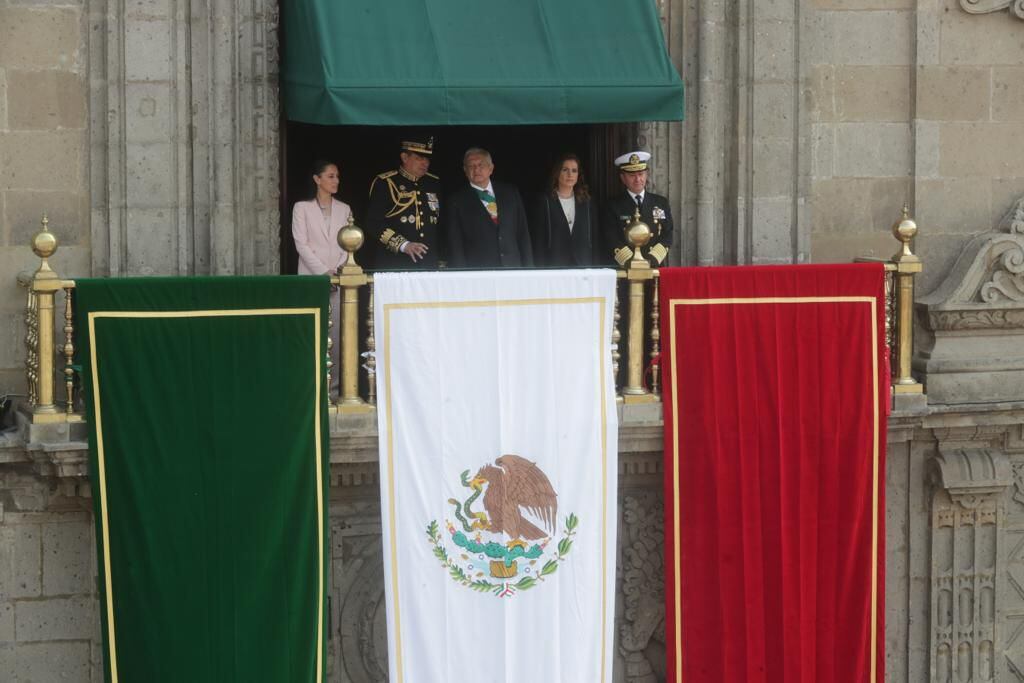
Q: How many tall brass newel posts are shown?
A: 4